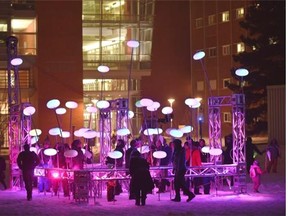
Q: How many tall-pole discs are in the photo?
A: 5